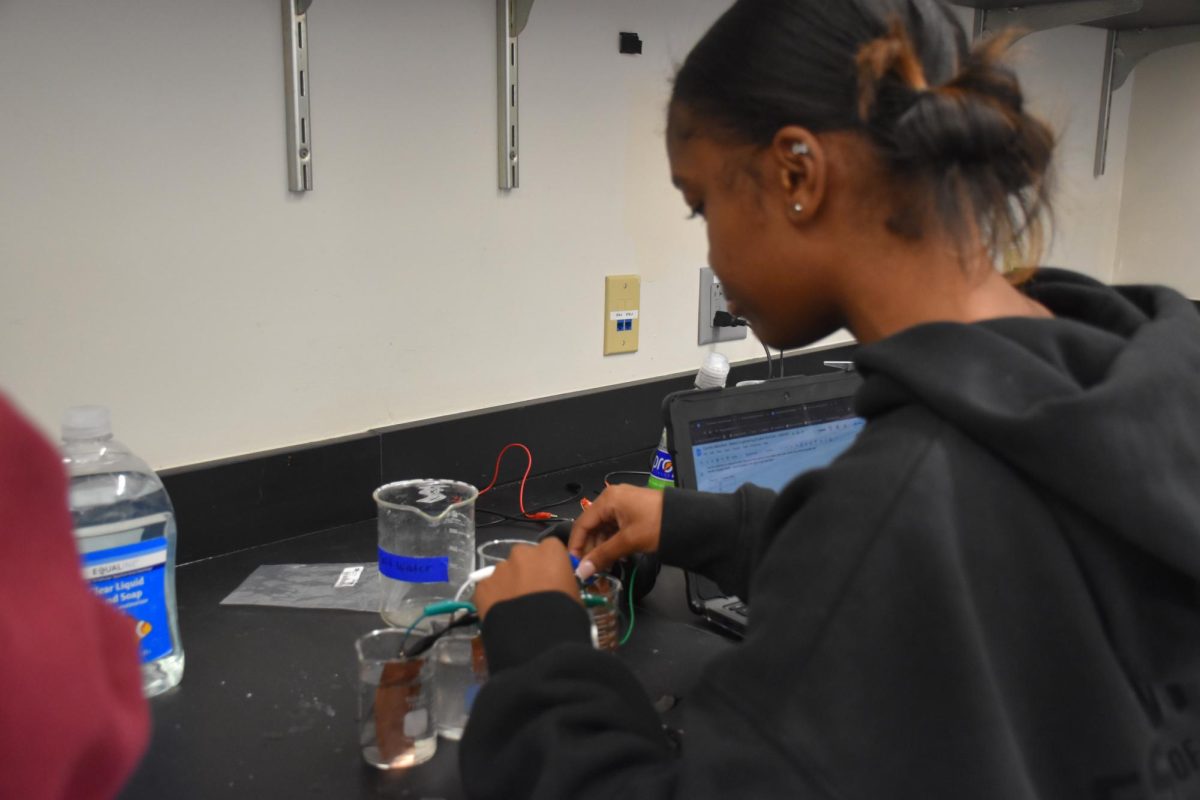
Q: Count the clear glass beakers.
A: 5